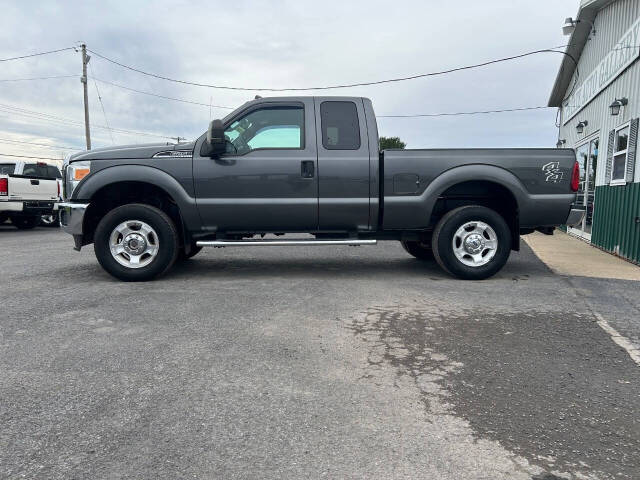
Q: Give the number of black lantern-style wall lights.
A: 3